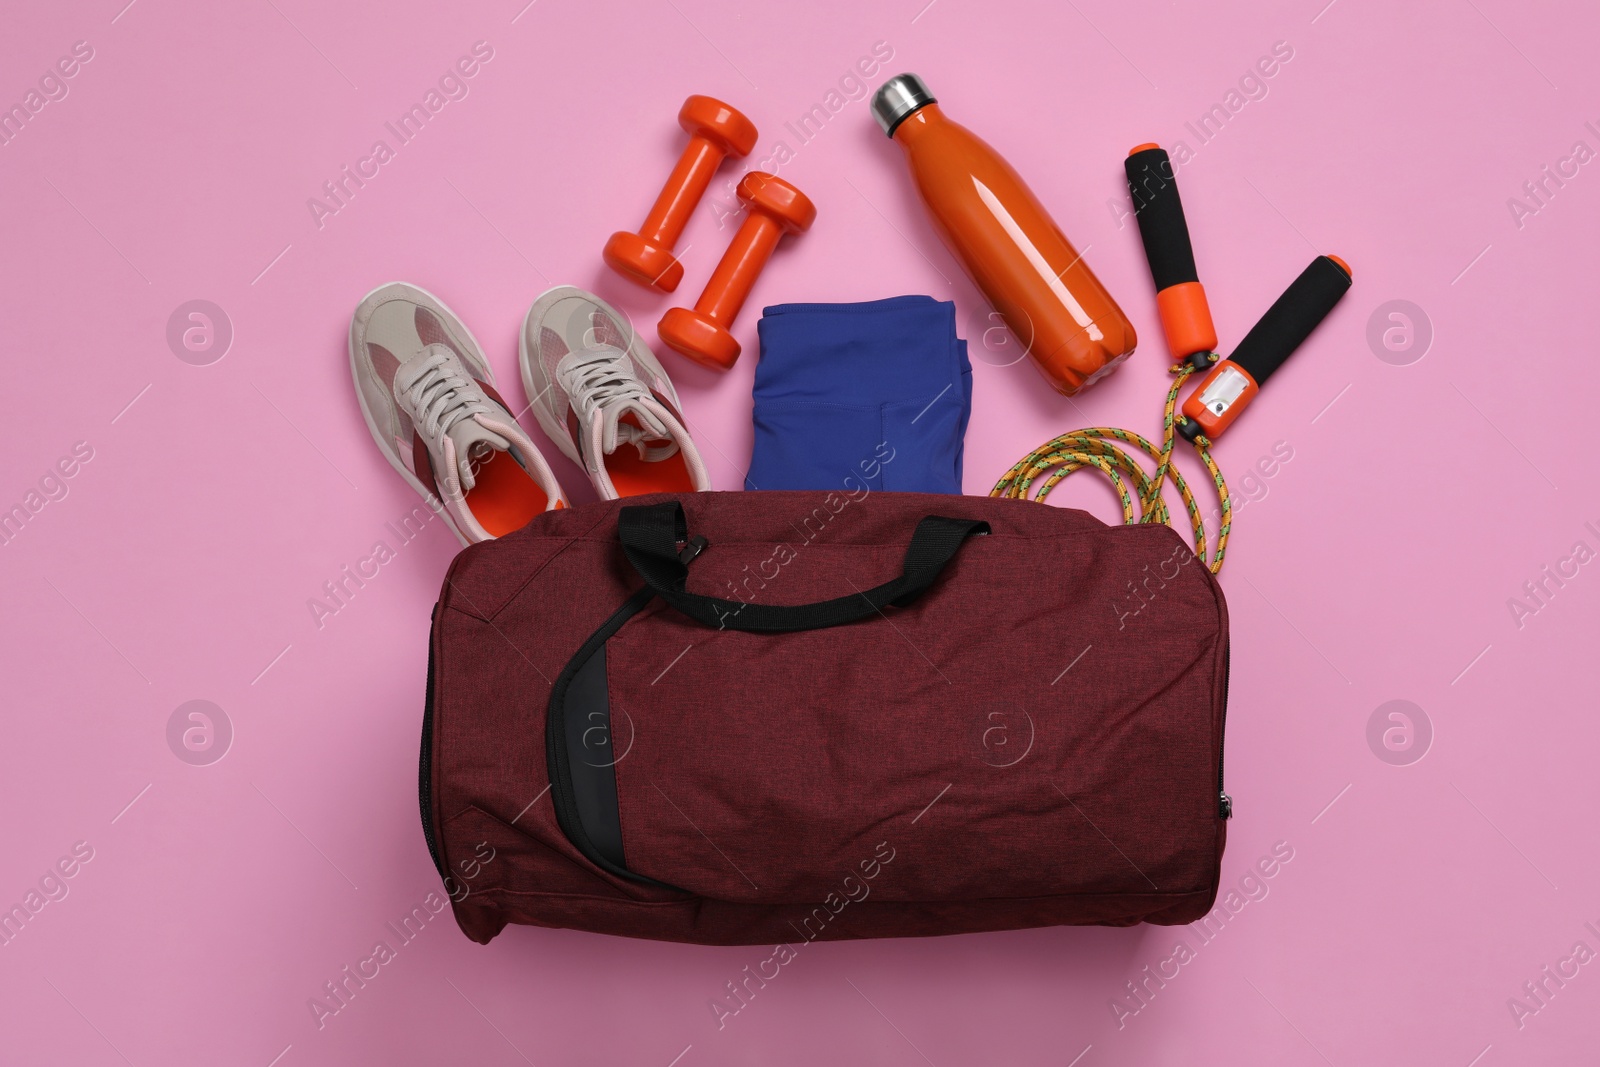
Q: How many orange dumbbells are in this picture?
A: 2